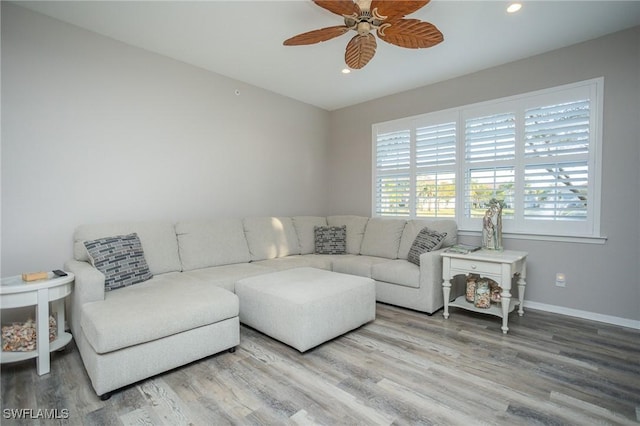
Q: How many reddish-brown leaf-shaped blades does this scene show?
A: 5